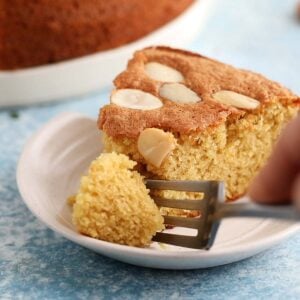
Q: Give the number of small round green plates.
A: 0